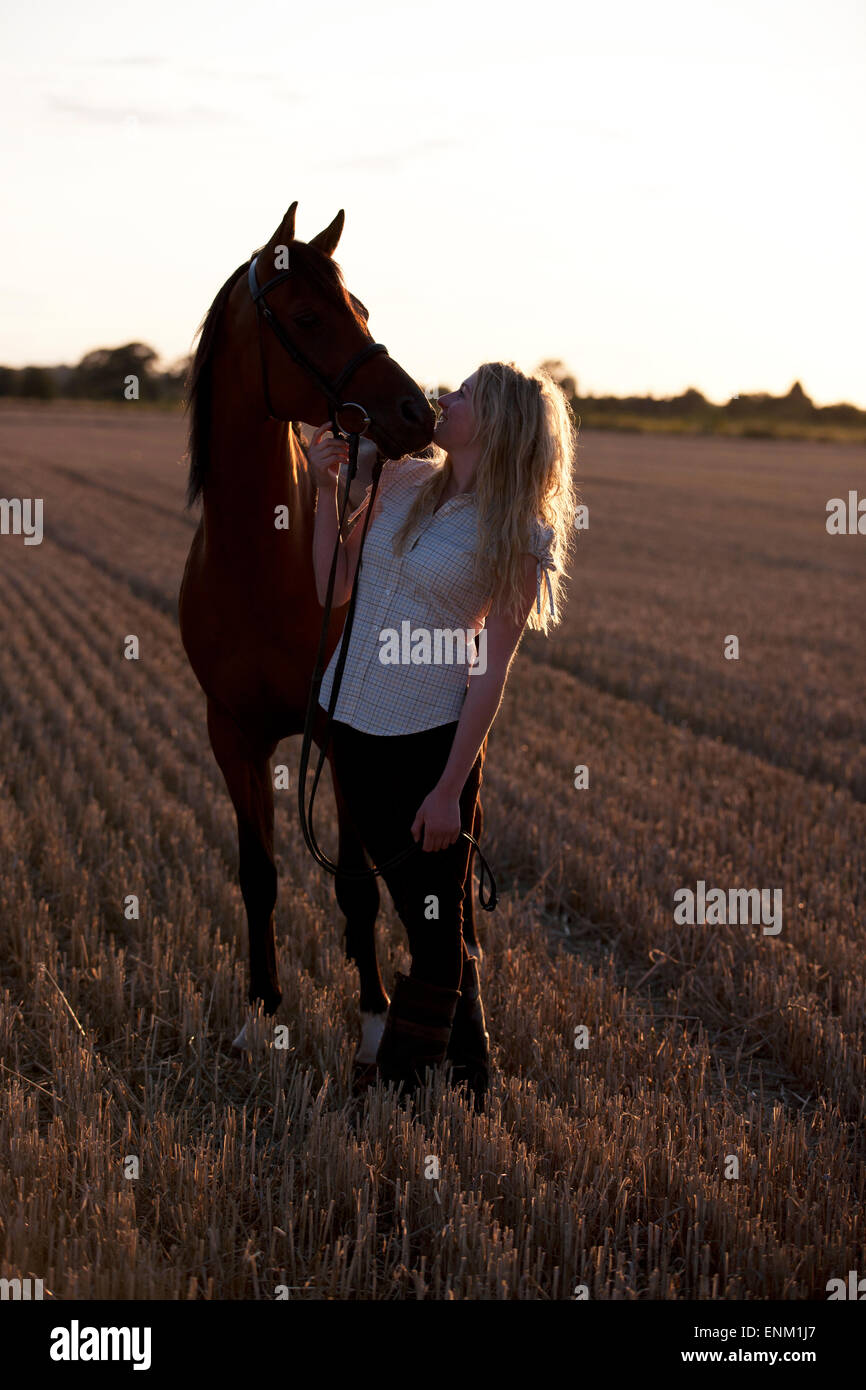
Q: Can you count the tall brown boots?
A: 2